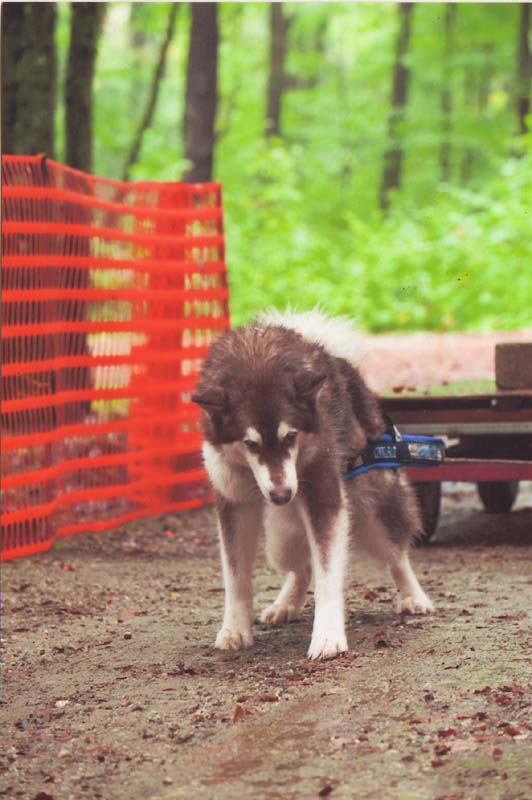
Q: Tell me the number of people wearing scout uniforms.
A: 0